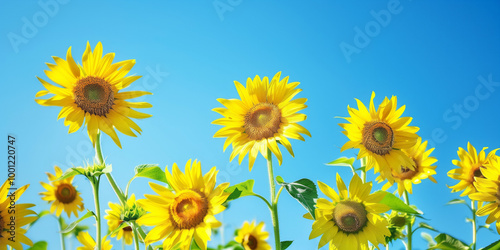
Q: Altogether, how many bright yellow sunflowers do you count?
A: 13